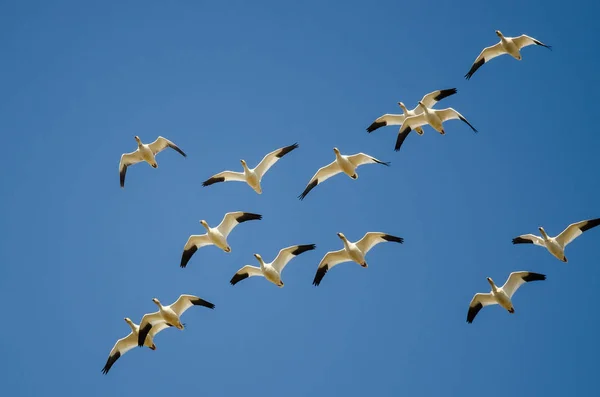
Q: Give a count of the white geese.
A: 13